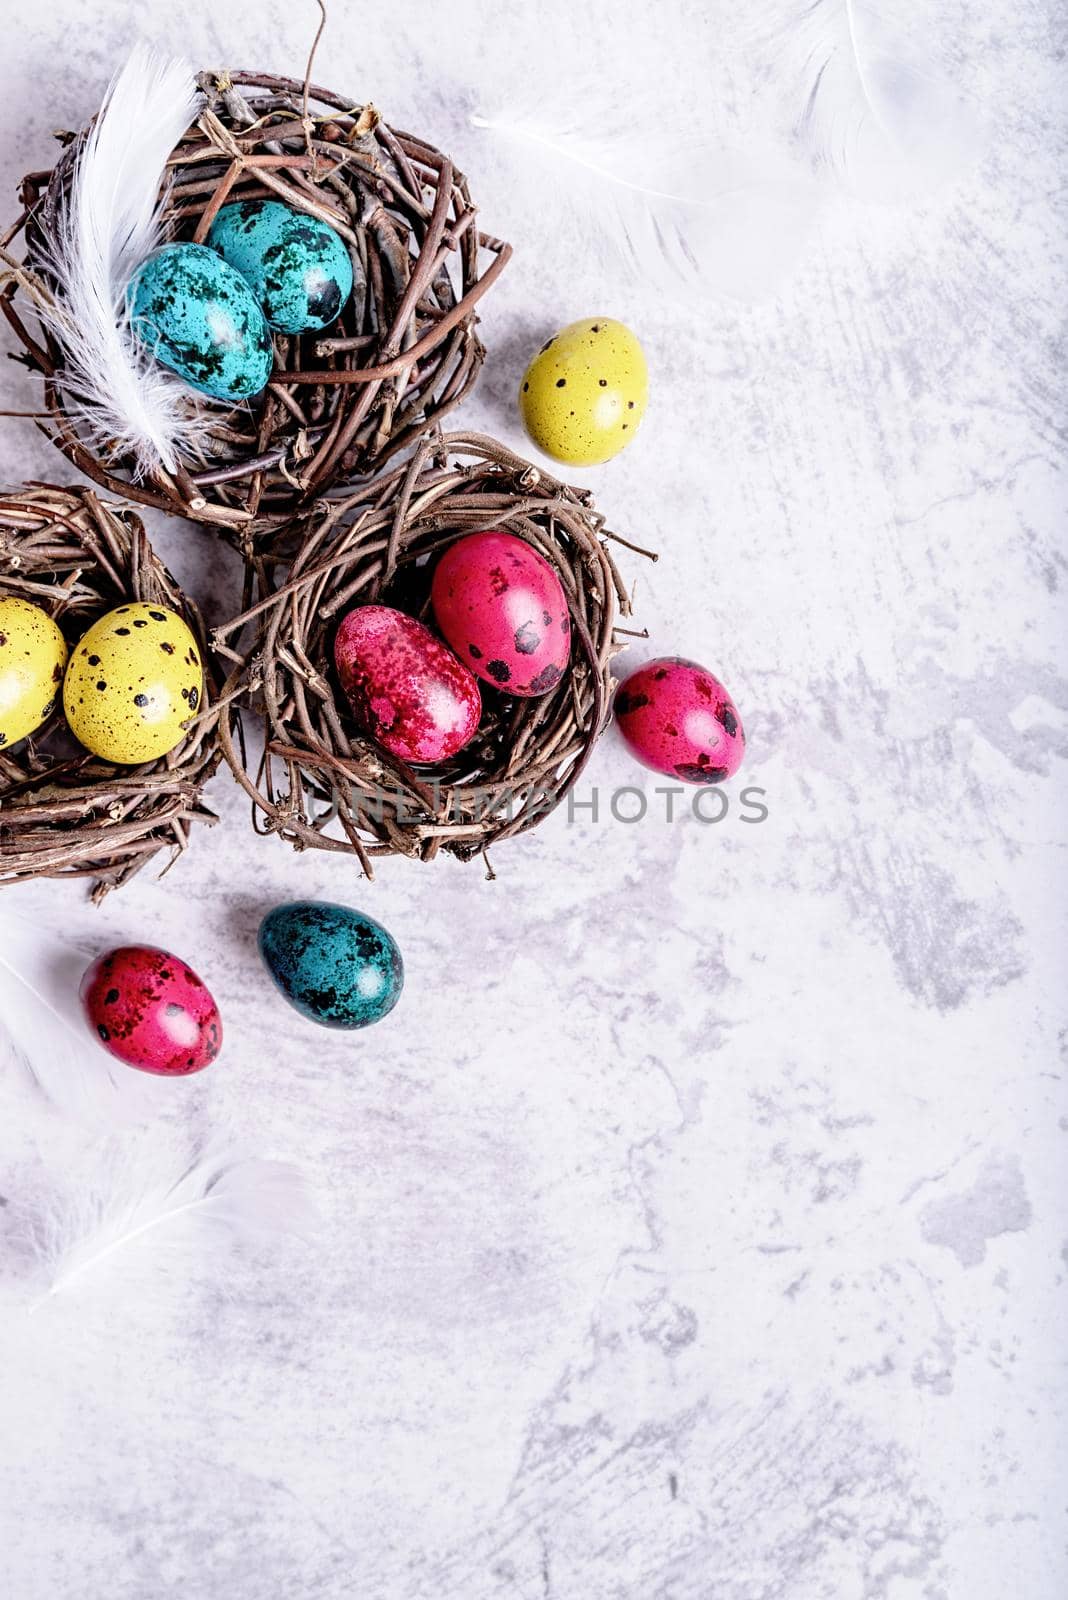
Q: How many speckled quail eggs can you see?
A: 10